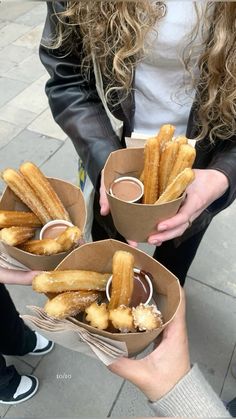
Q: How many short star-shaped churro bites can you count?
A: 3